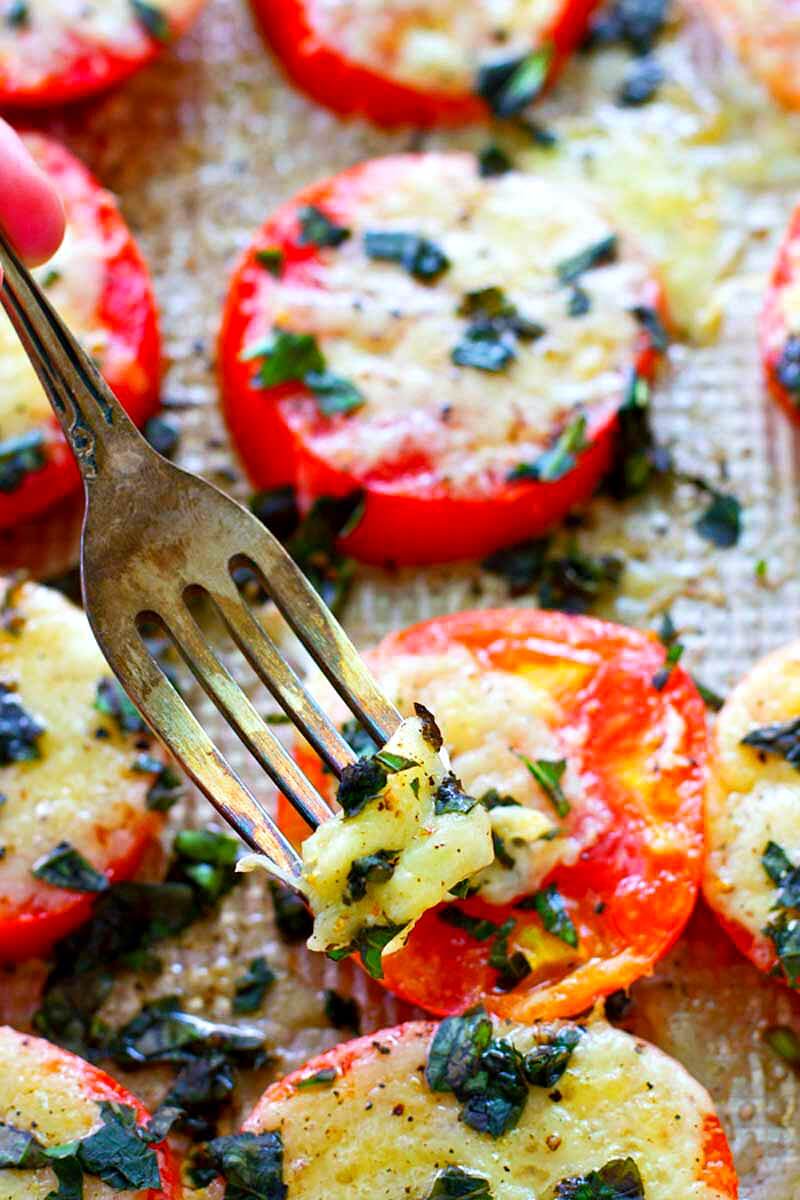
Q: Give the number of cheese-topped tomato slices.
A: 11